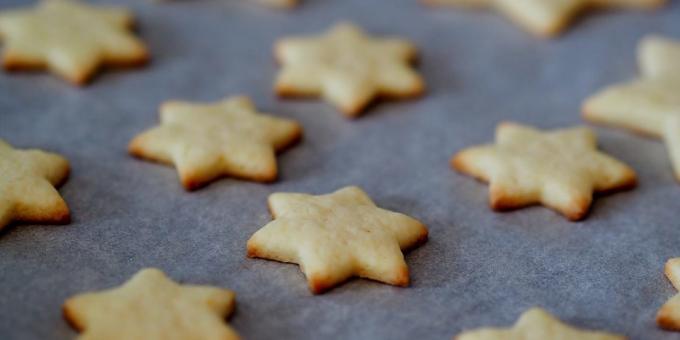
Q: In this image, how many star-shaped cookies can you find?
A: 12